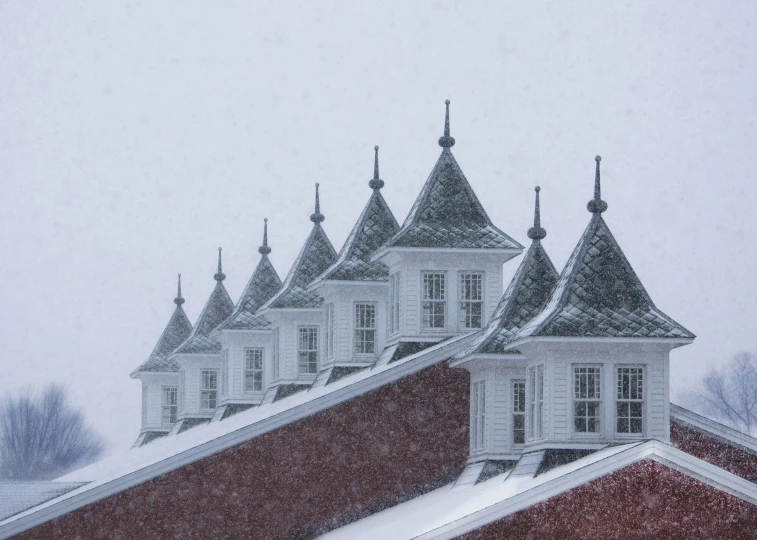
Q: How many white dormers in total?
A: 8